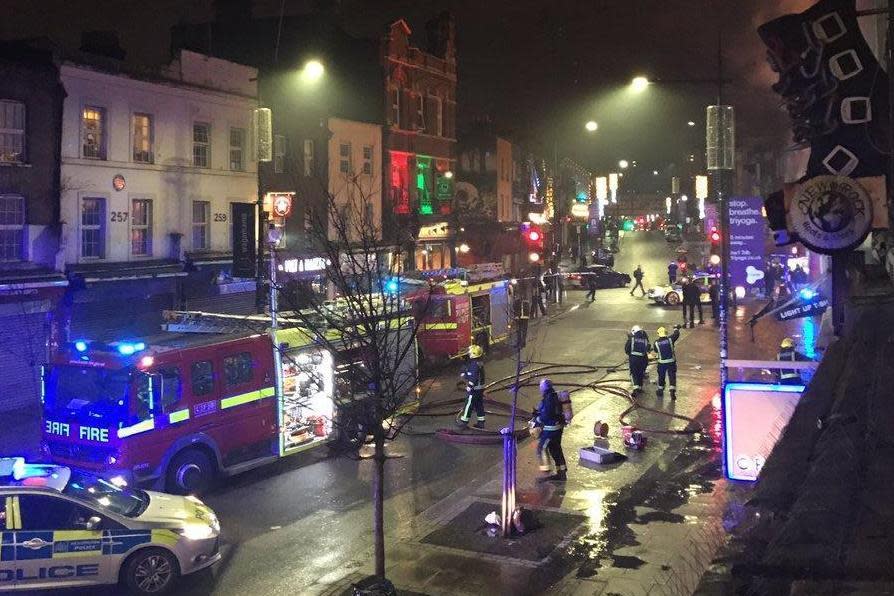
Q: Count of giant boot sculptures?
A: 1